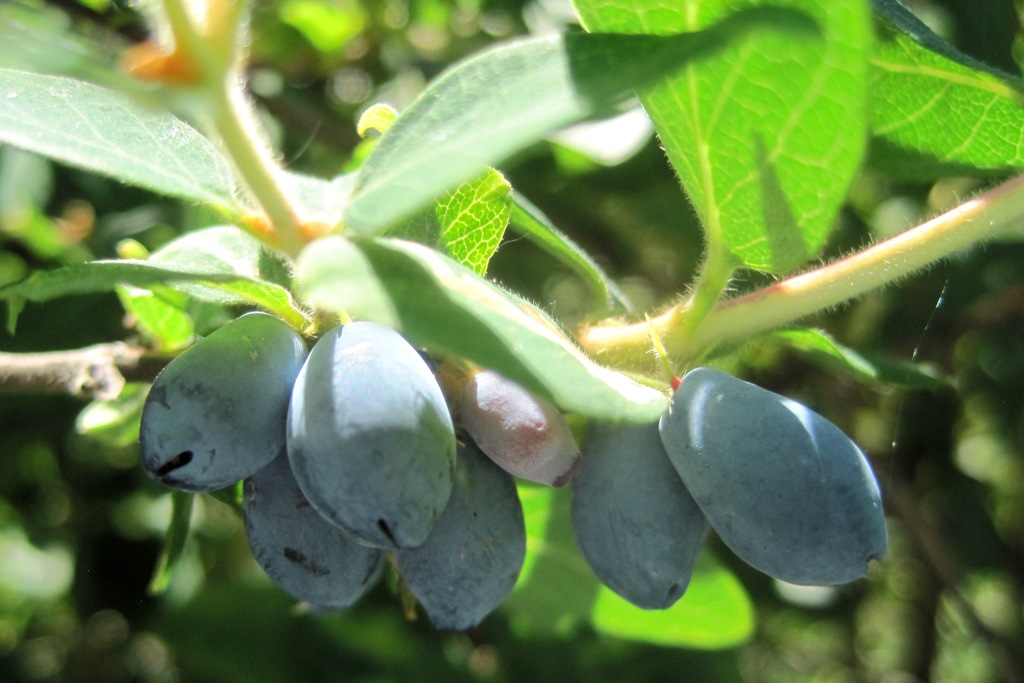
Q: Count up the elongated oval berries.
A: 7